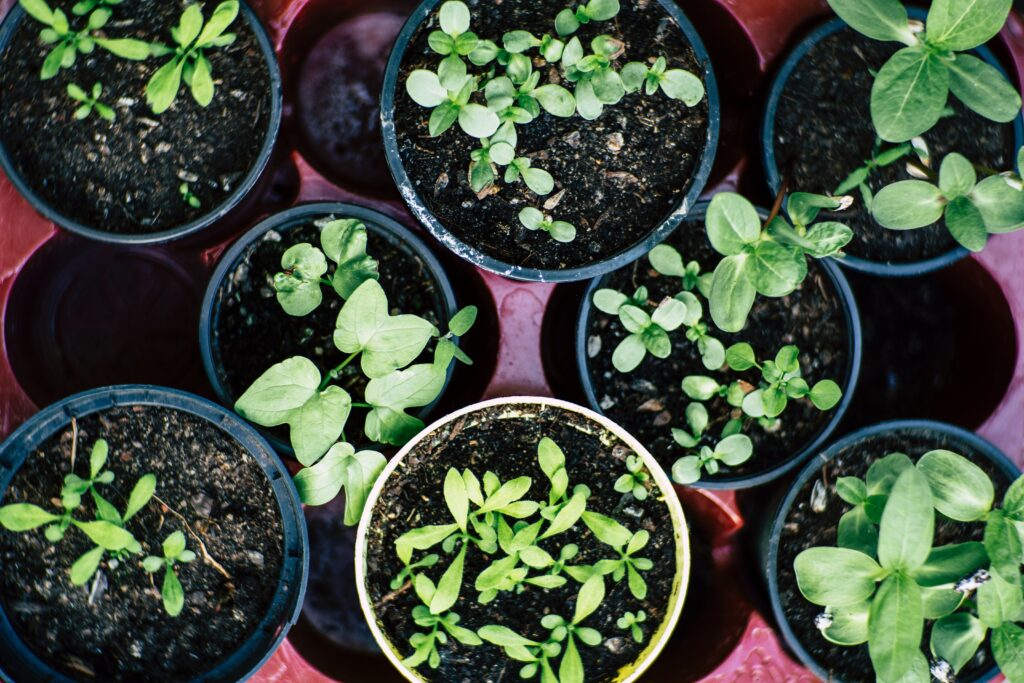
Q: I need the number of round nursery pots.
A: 8